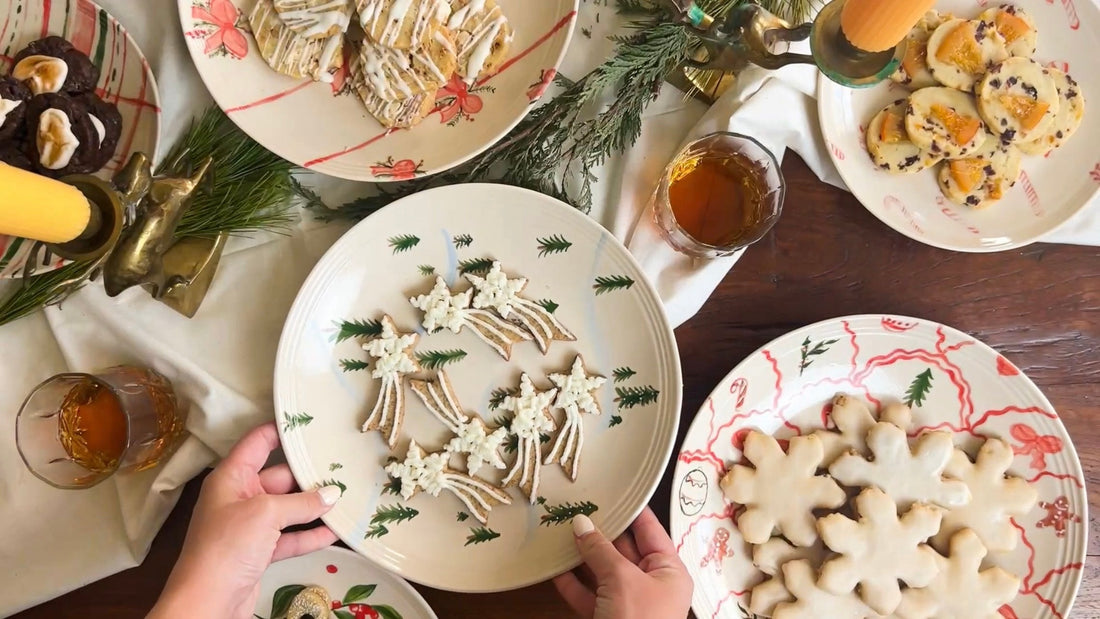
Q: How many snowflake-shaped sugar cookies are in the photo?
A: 8